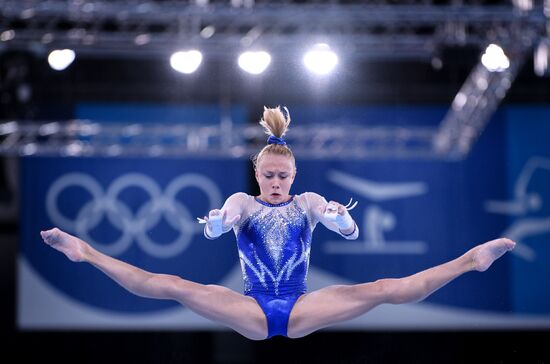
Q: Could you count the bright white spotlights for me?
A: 5